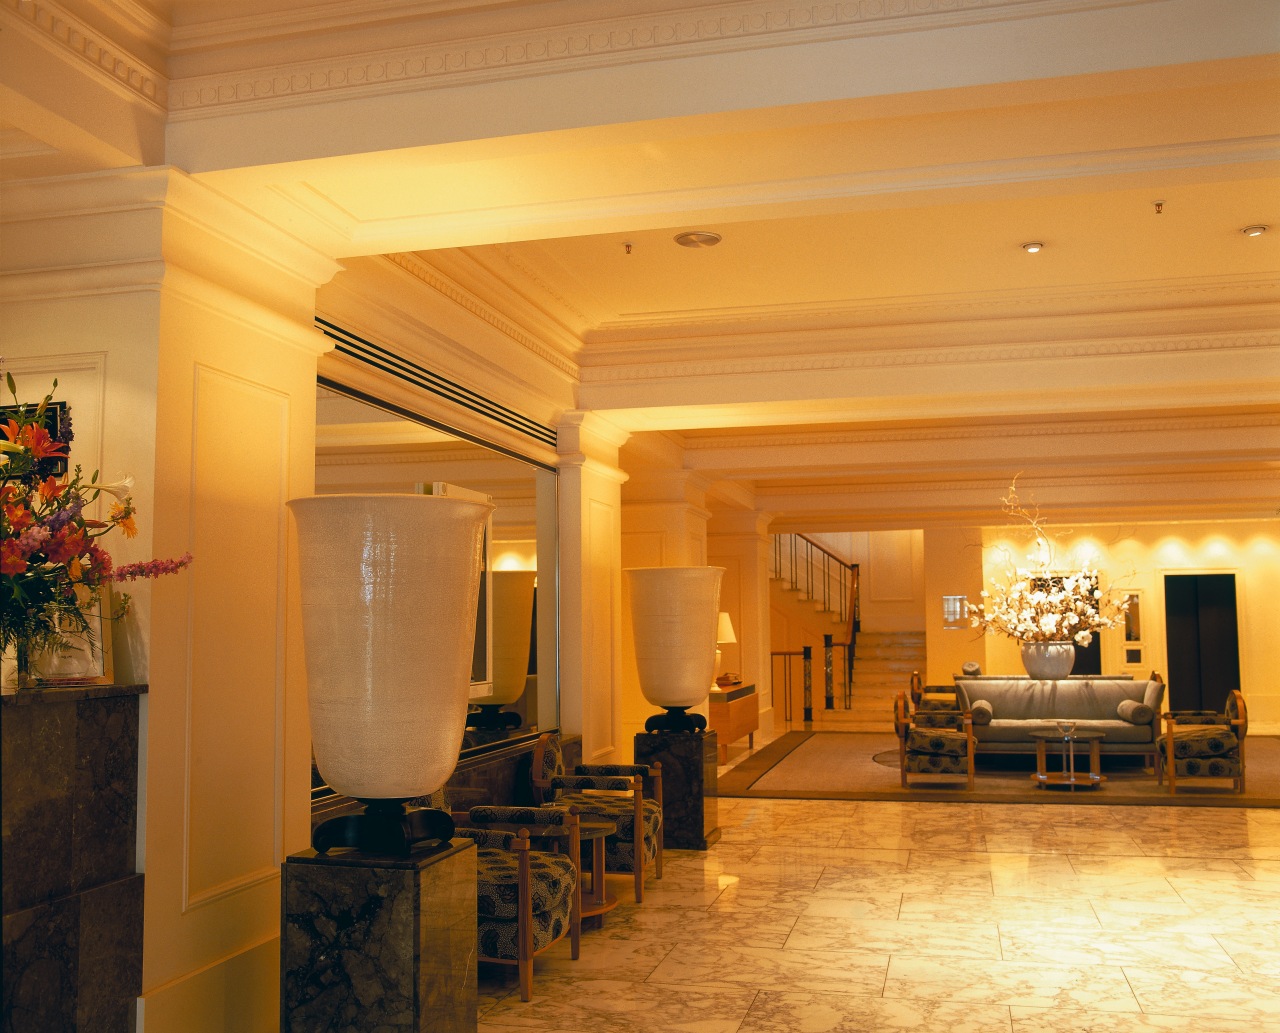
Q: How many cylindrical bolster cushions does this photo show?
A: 3